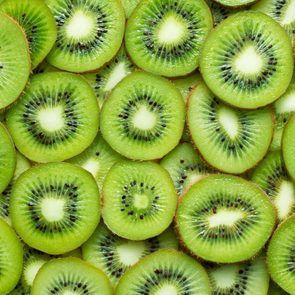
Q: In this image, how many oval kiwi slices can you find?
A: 2